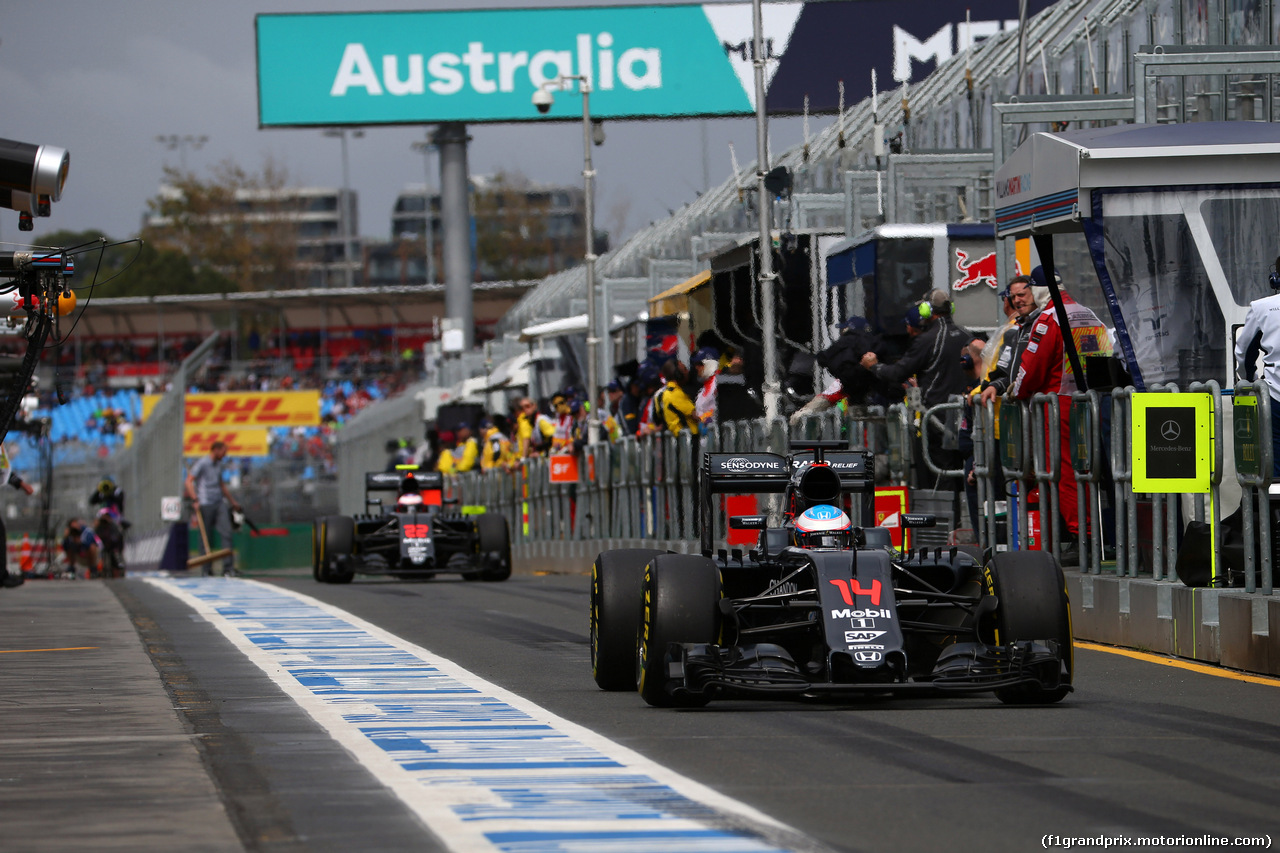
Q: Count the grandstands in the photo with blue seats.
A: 1